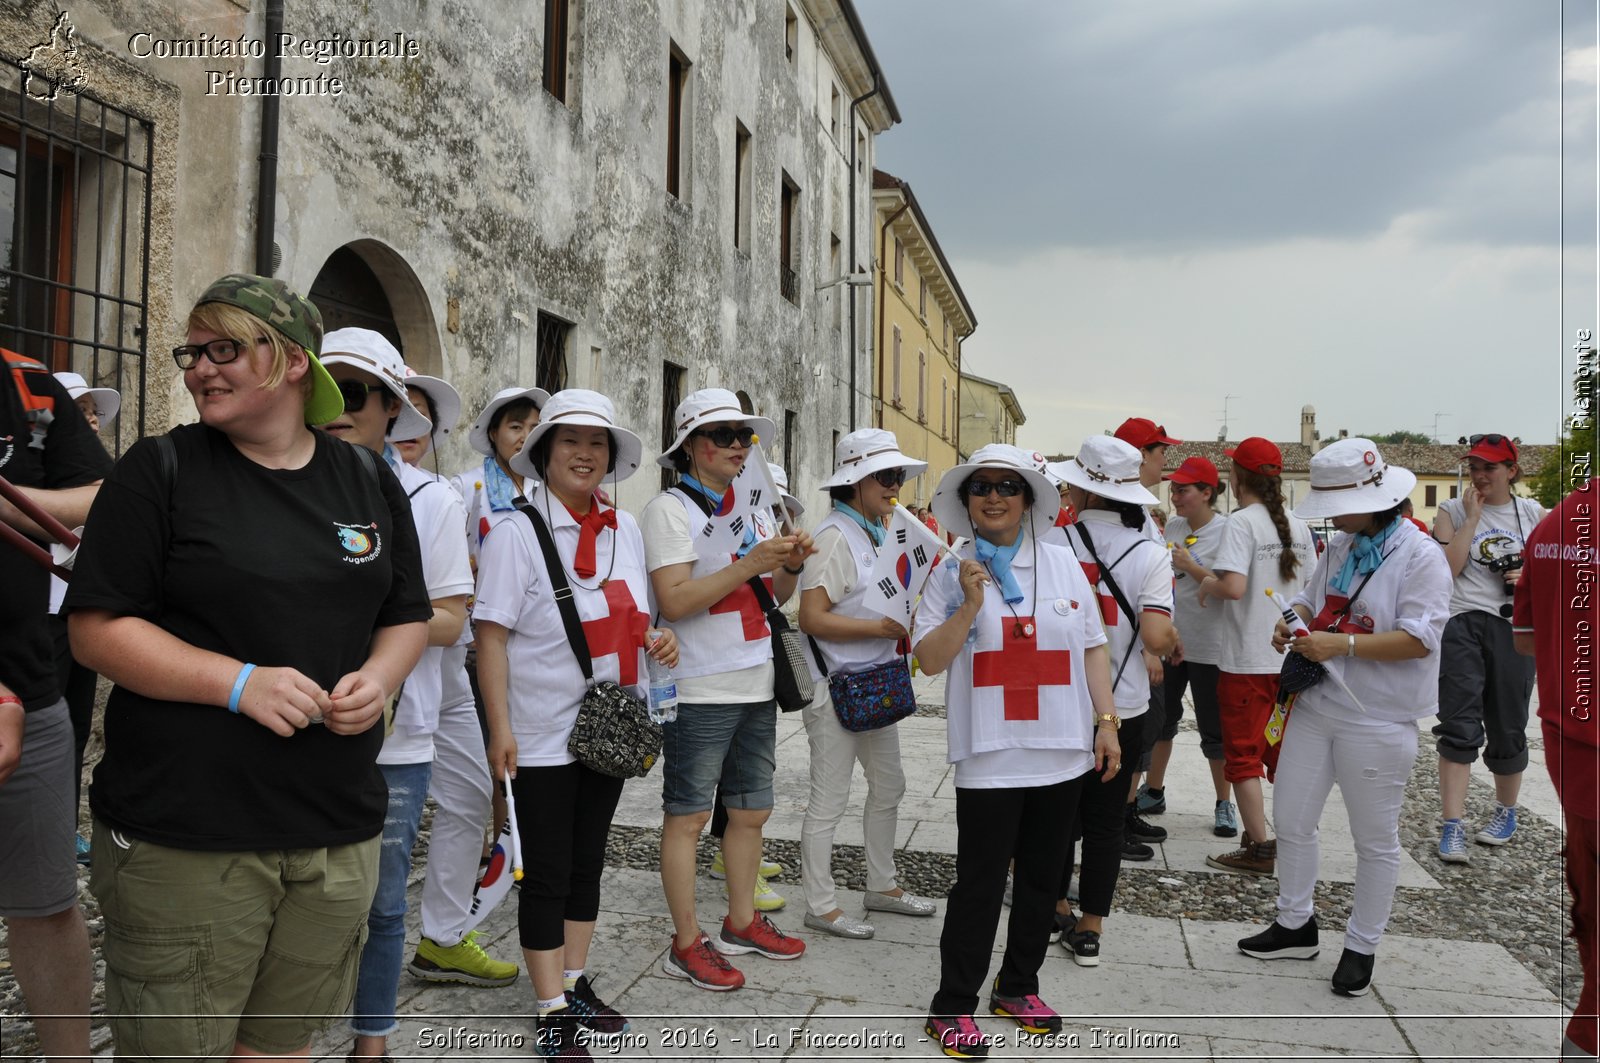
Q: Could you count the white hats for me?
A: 12